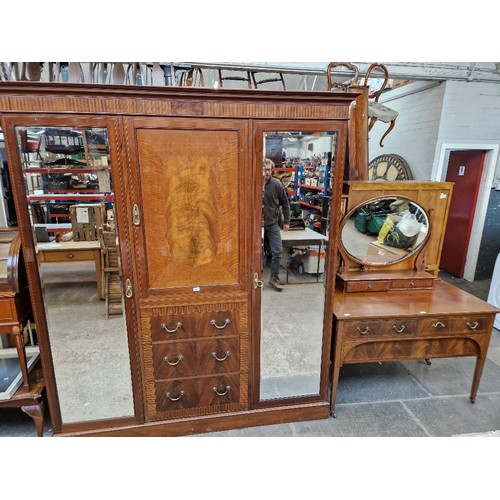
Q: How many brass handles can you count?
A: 13